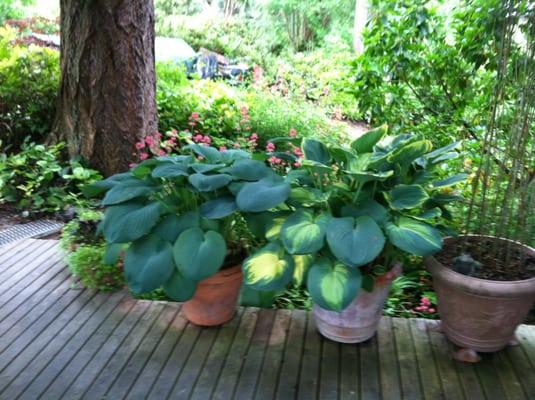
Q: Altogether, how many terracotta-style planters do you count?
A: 3